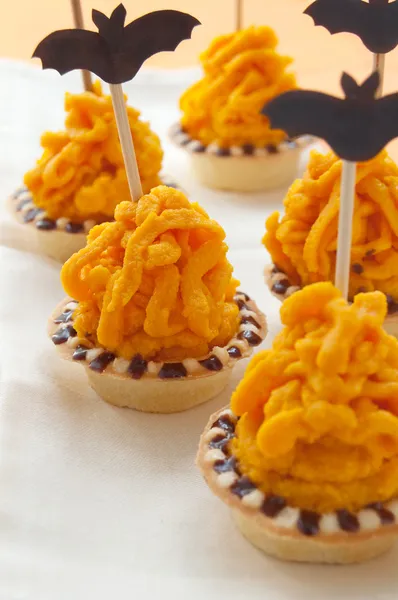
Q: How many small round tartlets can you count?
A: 5